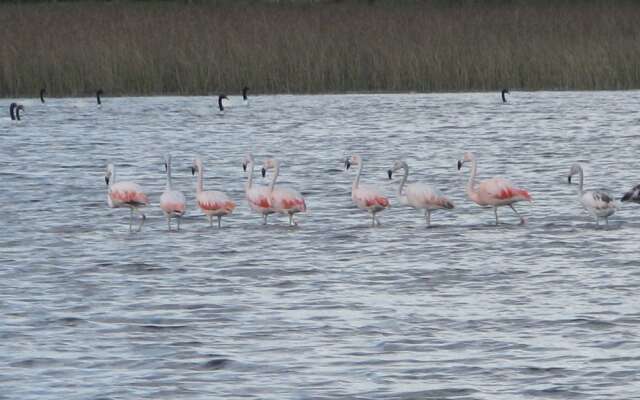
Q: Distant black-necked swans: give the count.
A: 7